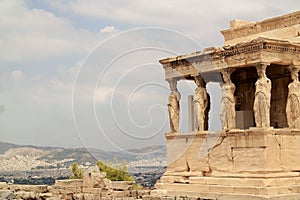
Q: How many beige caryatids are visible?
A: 5